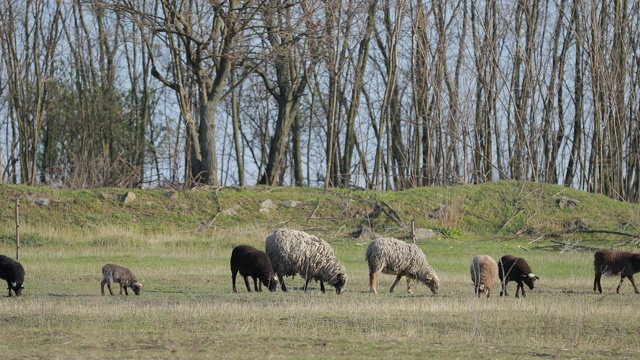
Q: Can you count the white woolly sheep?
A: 2